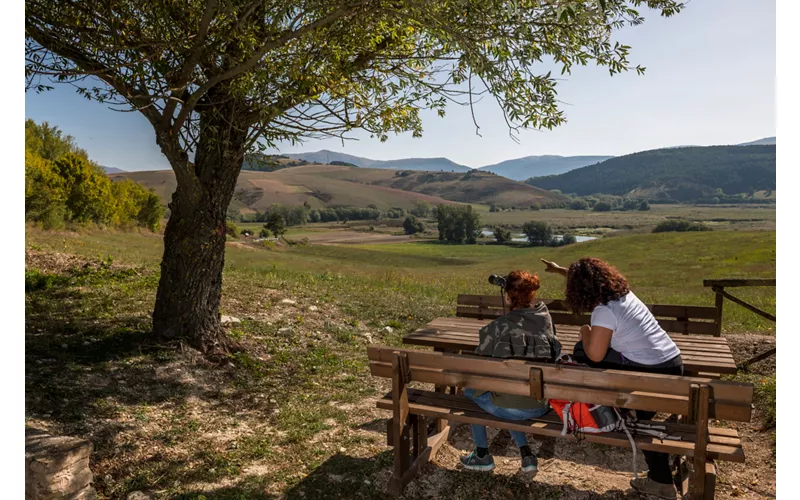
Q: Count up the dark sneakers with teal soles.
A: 2